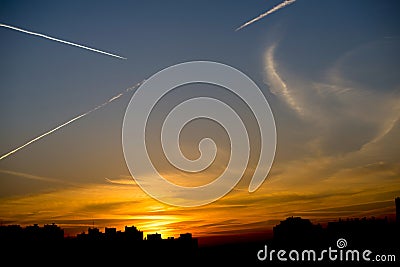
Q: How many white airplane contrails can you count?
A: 3